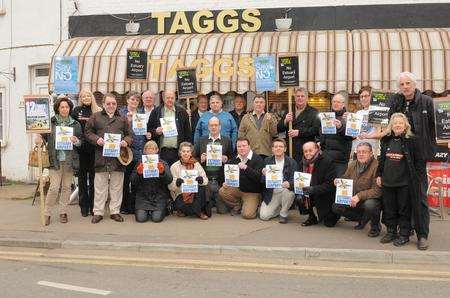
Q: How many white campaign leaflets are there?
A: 13